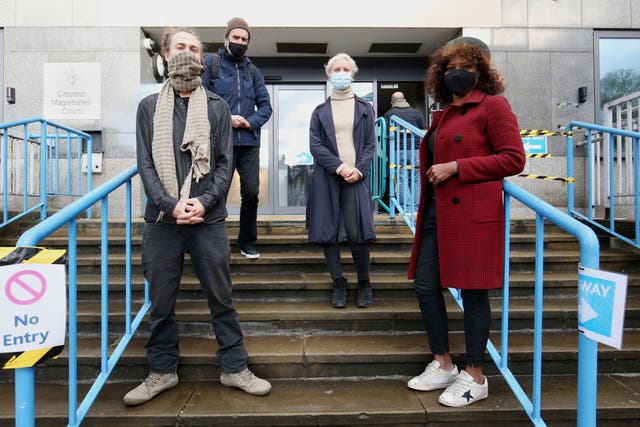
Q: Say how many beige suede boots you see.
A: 2